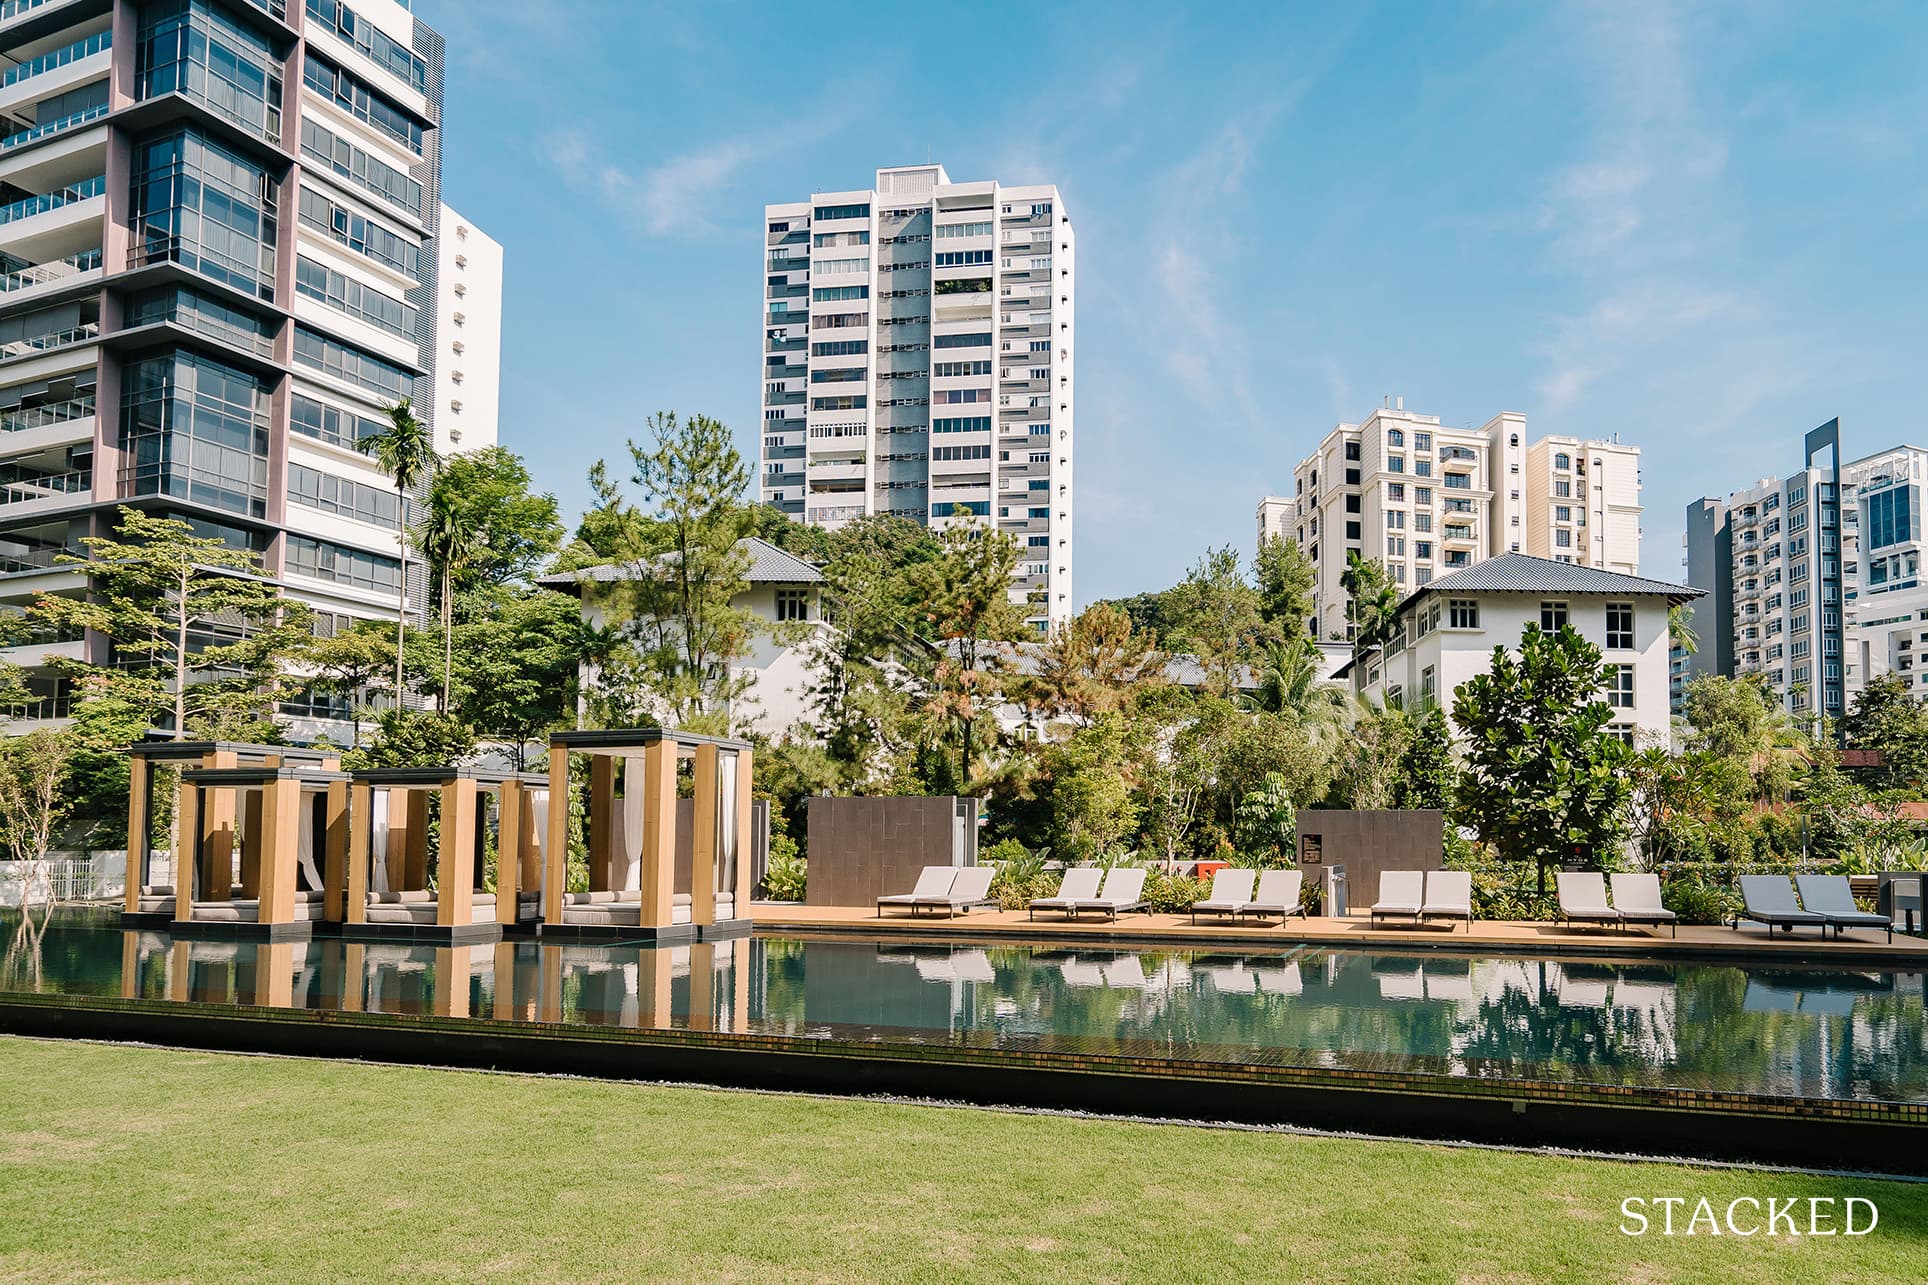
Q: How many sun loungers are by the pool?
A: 12